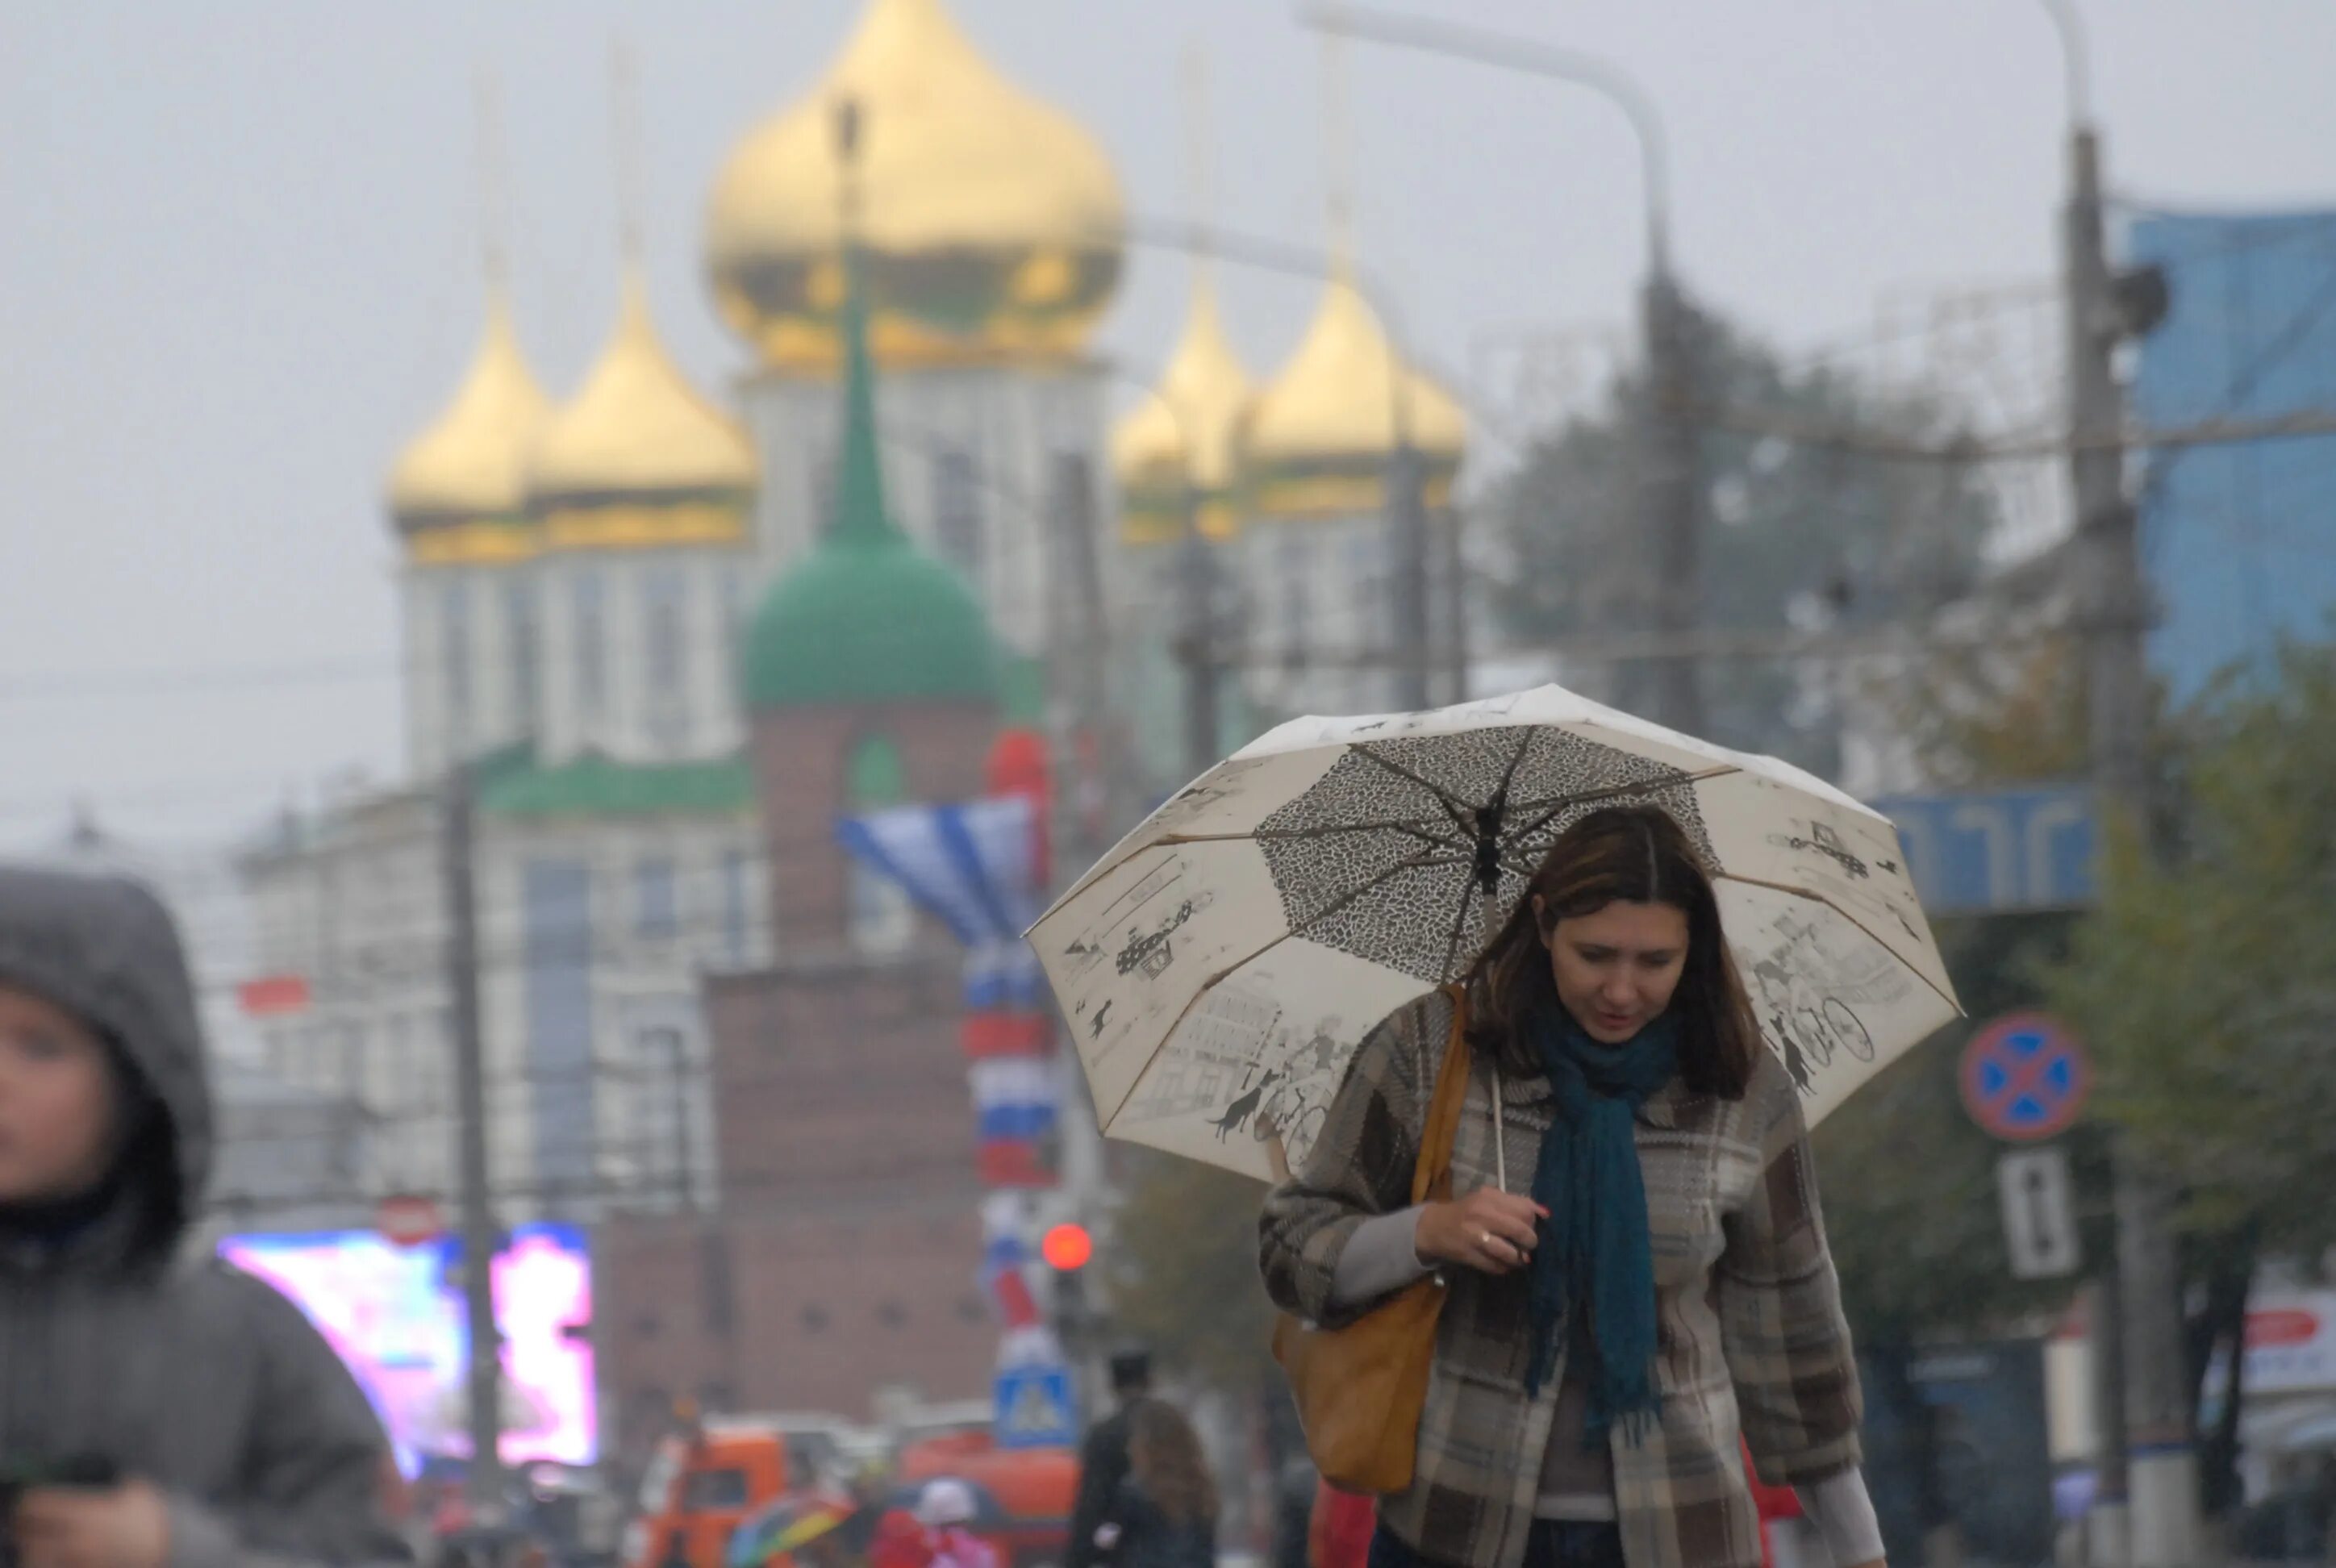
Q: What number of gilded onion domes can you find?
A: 5